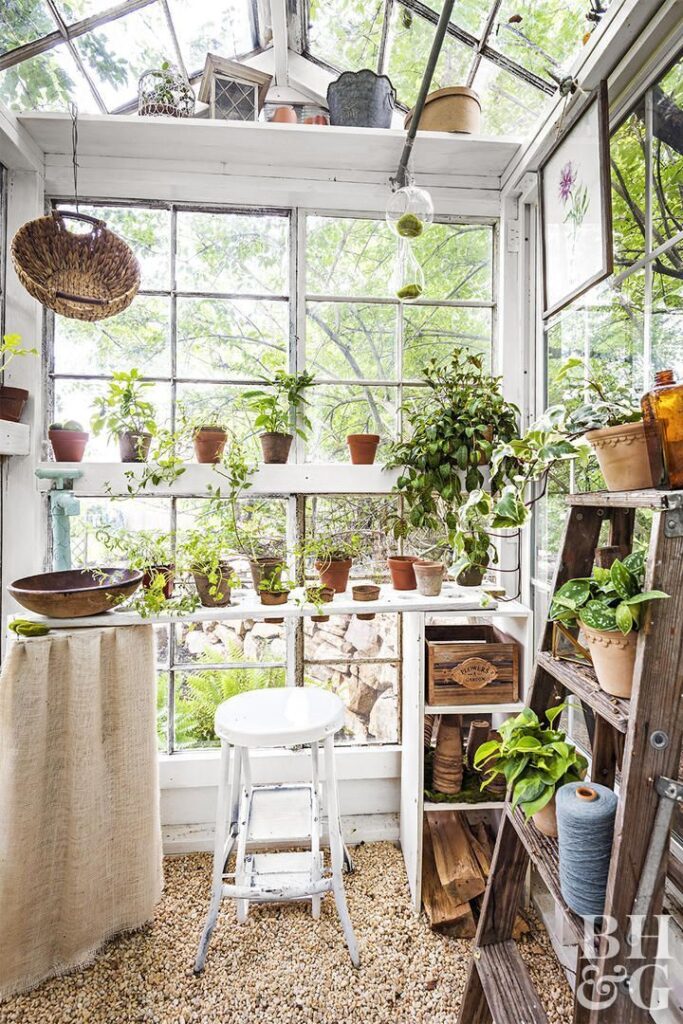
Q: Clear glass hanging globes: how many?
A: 2